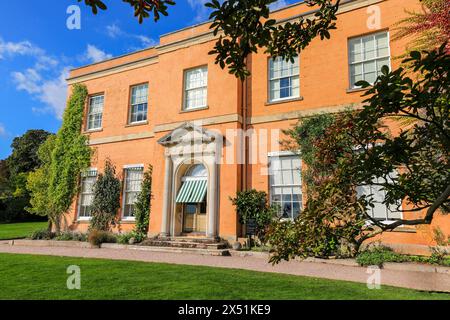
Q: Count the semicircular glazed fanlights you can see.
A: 1